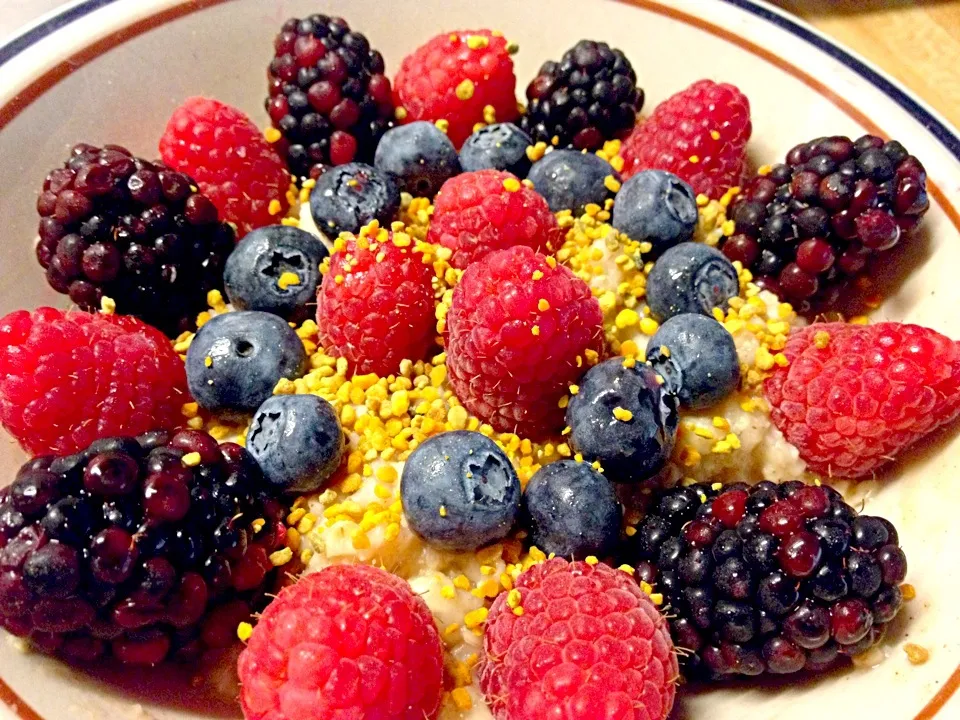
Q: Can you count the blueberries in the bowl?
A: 13